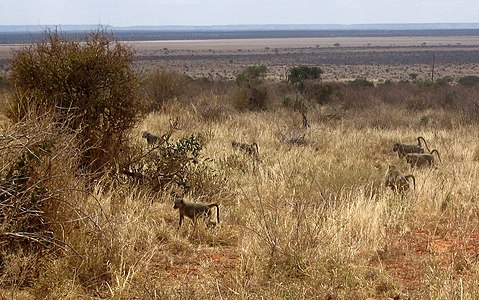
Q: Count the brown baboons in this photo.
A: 6